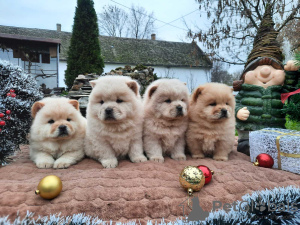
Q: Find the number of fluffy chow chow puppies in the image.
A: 4